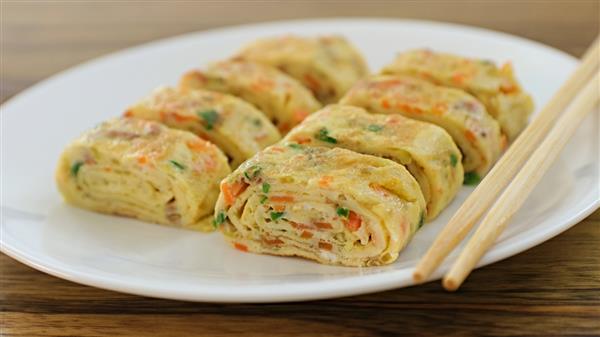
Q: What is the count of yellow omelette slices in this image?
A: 8